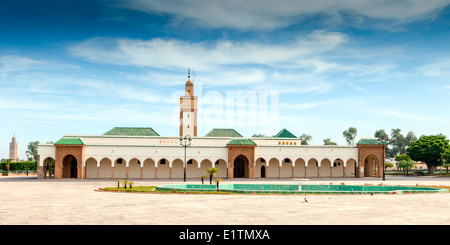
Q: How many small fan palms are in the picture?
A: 6